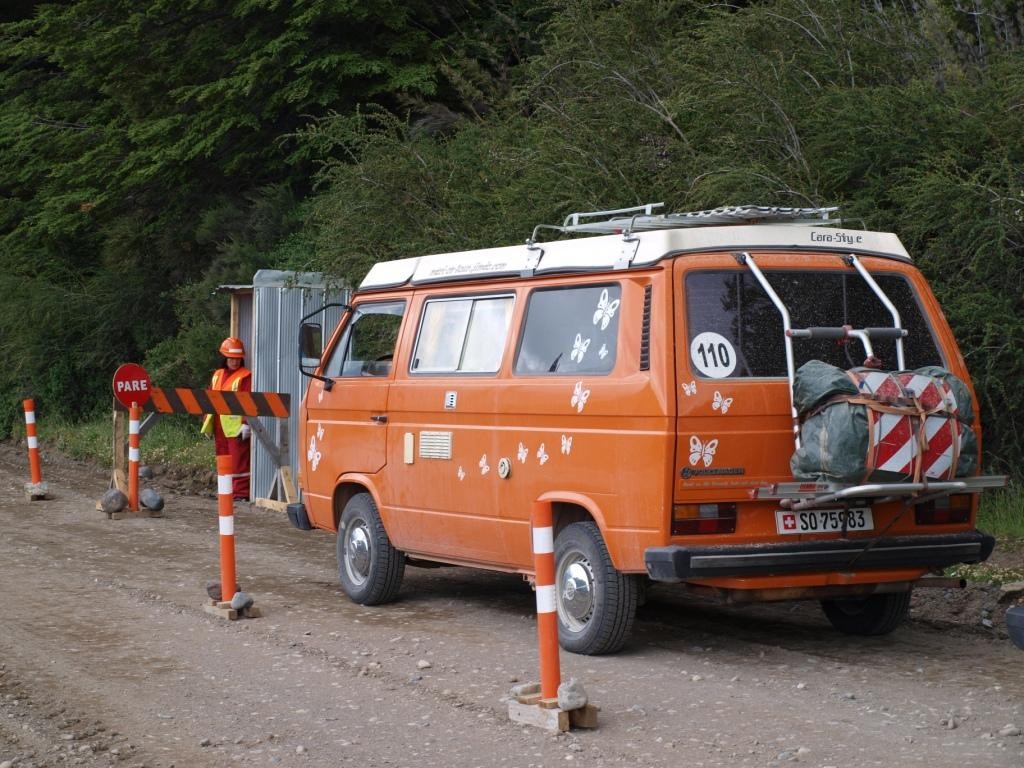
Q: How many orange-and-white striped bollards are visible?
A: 4